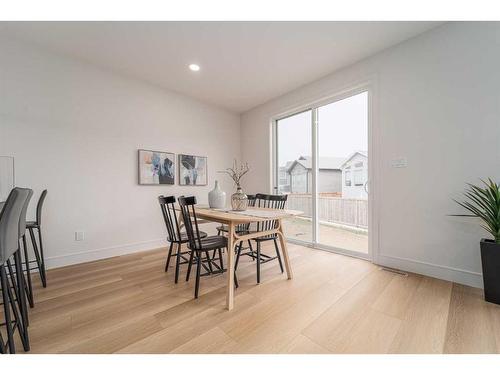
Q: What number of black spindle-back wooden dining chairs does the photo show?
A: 4